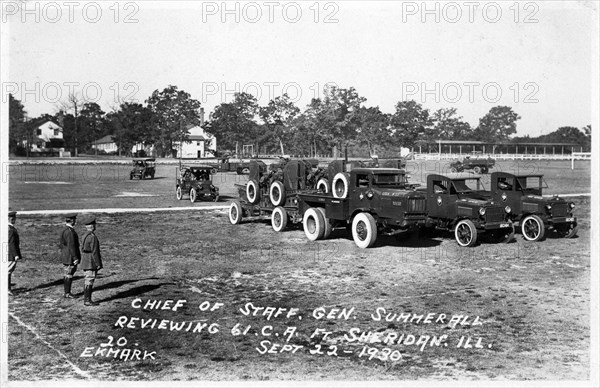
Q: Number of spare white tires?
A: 4